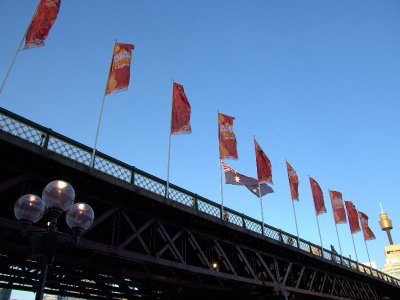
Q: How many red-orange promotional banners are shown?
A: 10